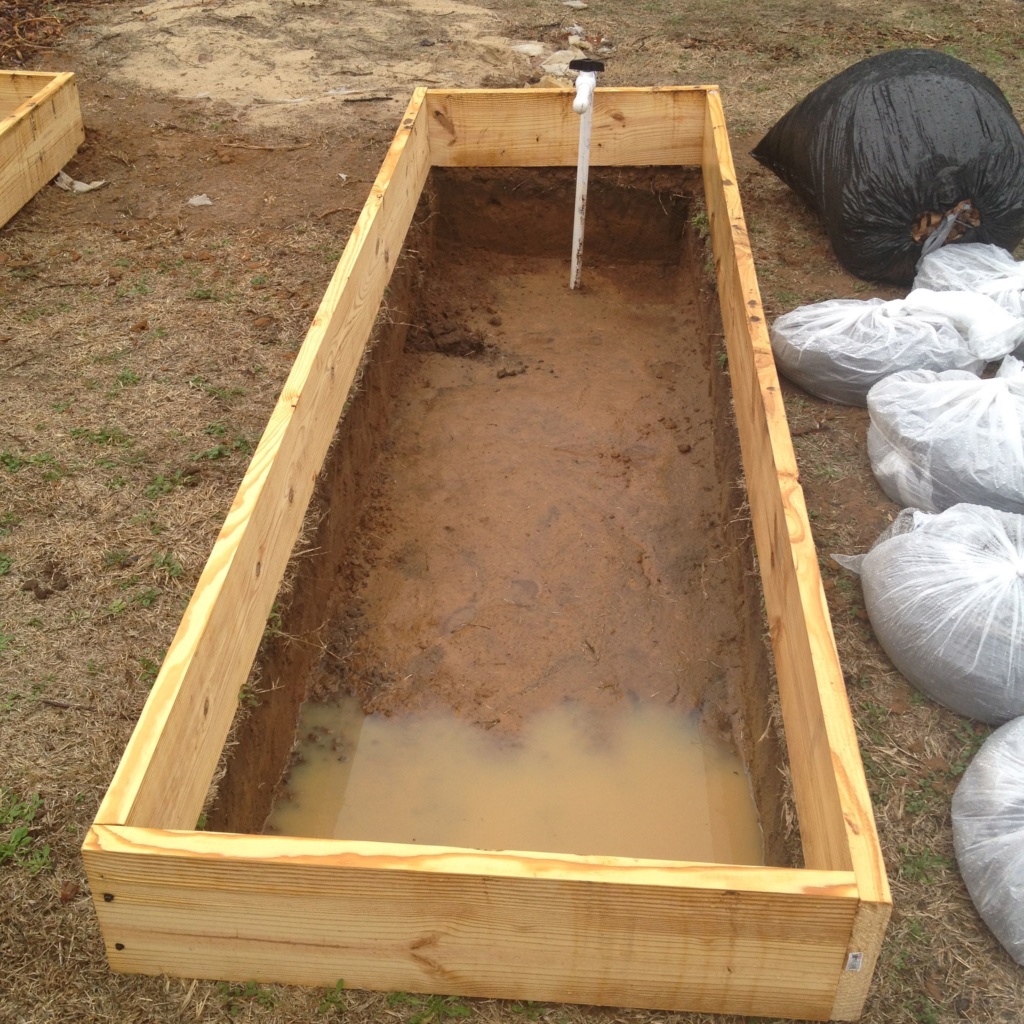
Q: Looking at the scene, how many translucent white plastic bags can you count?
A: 5